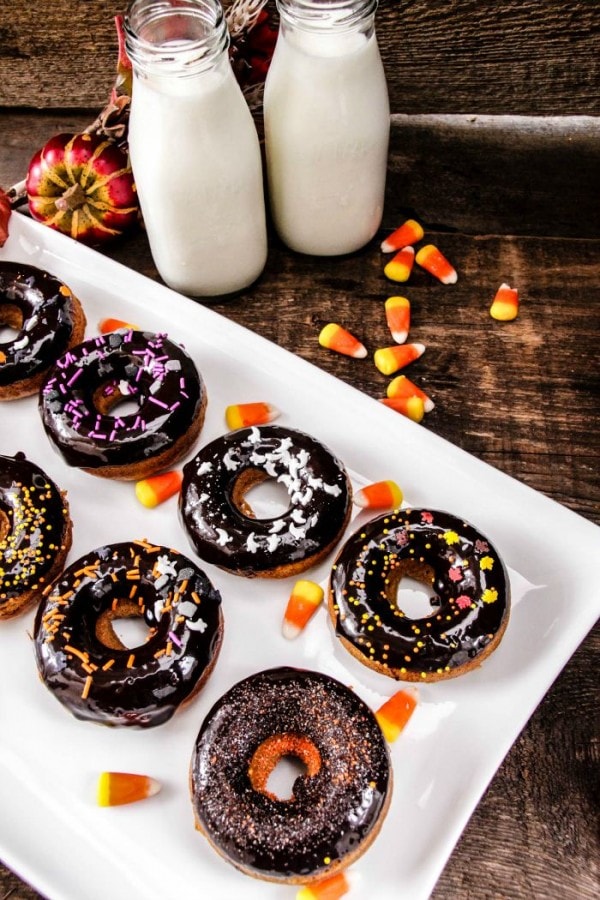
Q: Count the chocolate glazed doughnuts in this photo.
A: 7